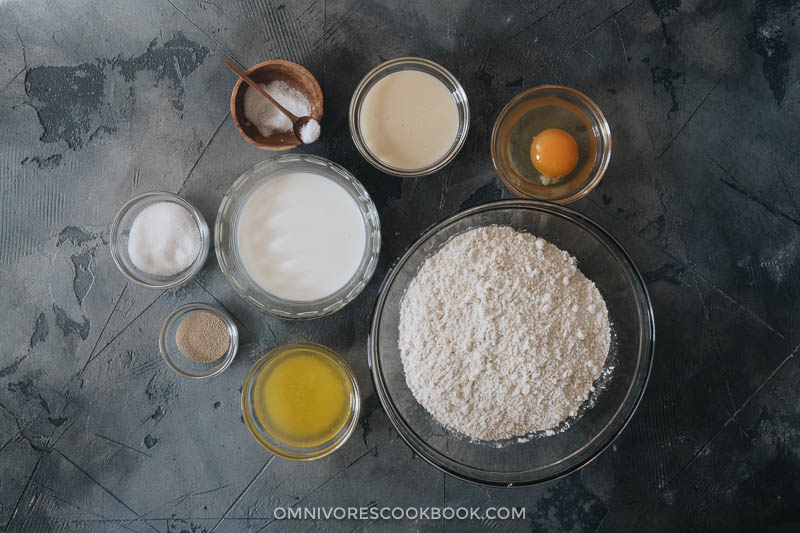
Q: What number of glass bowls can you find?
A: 7